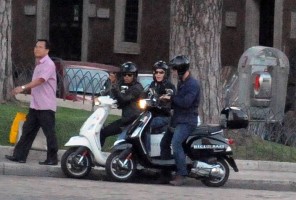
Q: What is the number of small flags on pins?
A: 0